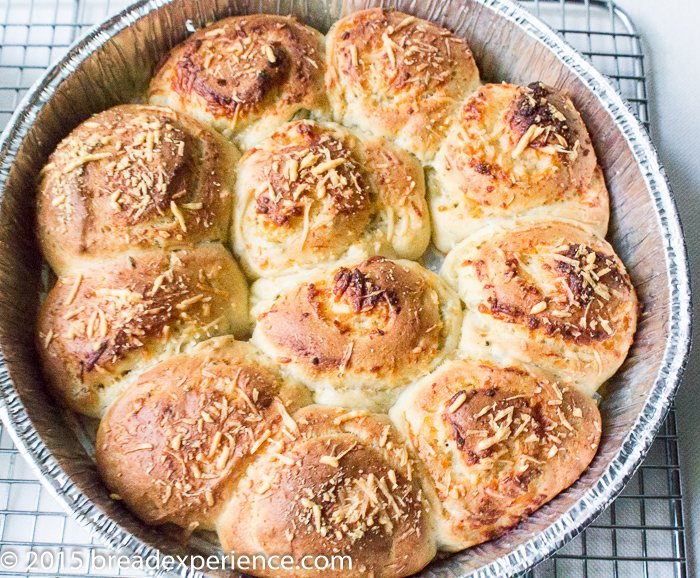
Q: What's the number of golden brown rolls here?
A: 11